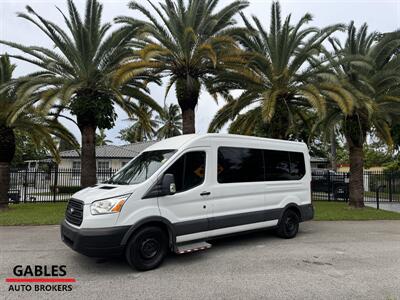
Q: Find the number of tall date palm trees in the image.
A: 5